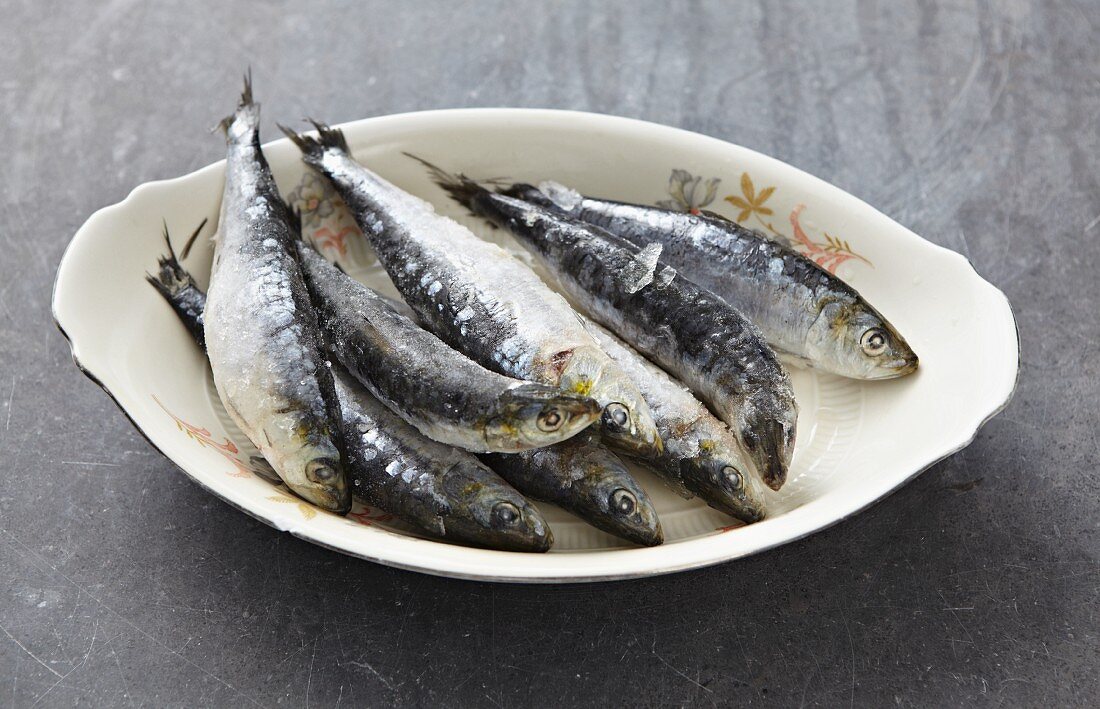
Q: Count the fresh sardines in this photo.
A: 8